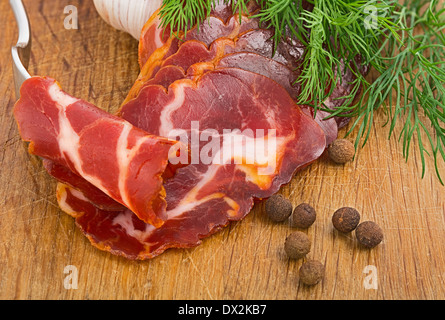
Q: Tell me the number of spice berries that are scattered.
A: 7